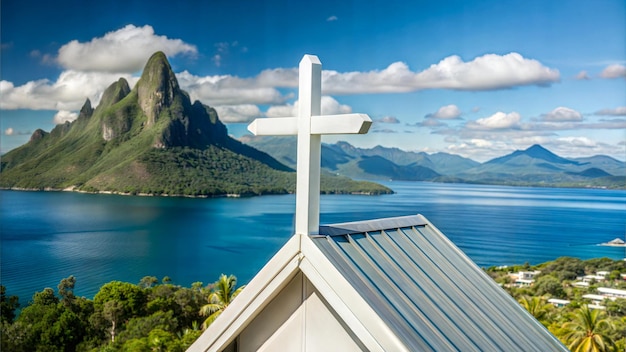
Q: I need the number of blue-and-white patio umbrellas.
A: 0